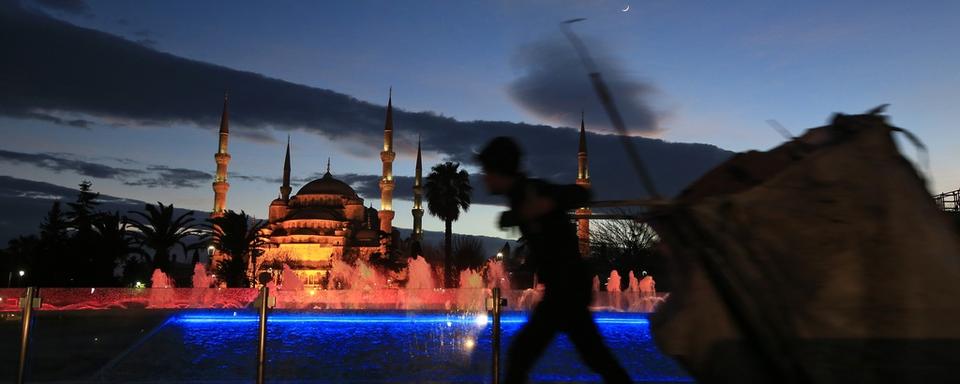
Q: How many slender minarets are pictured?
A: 5